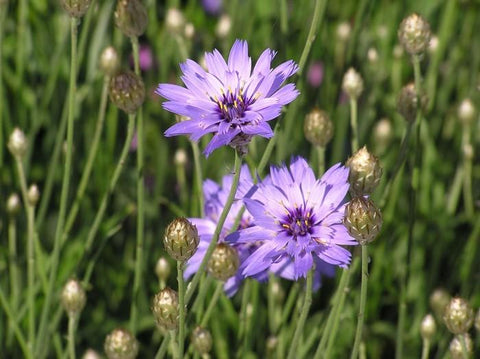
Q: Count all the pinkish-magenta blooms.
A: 2